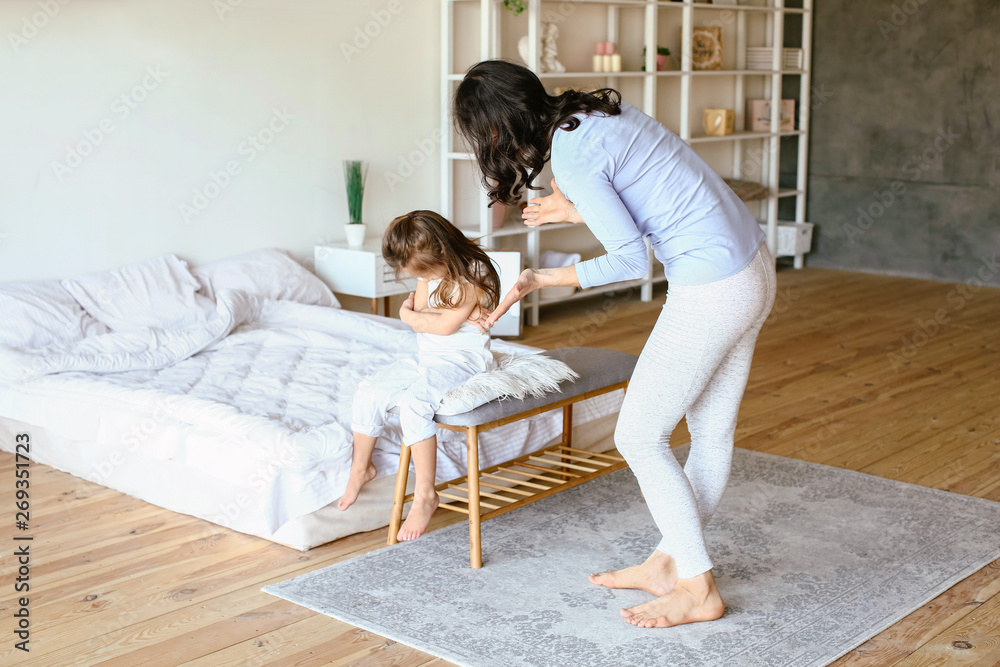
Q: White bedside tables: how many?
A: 1